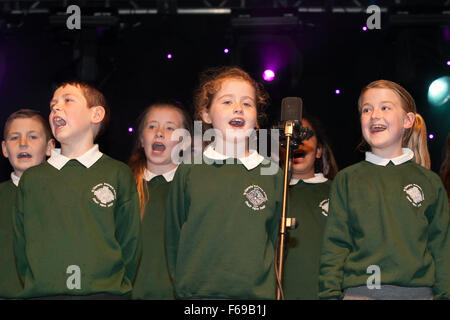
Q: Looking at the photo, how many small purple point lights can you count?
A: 7